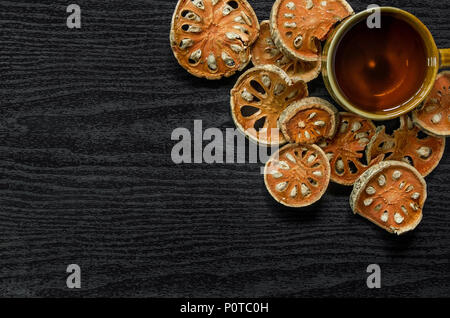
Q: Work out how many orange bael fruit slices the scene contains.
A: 10